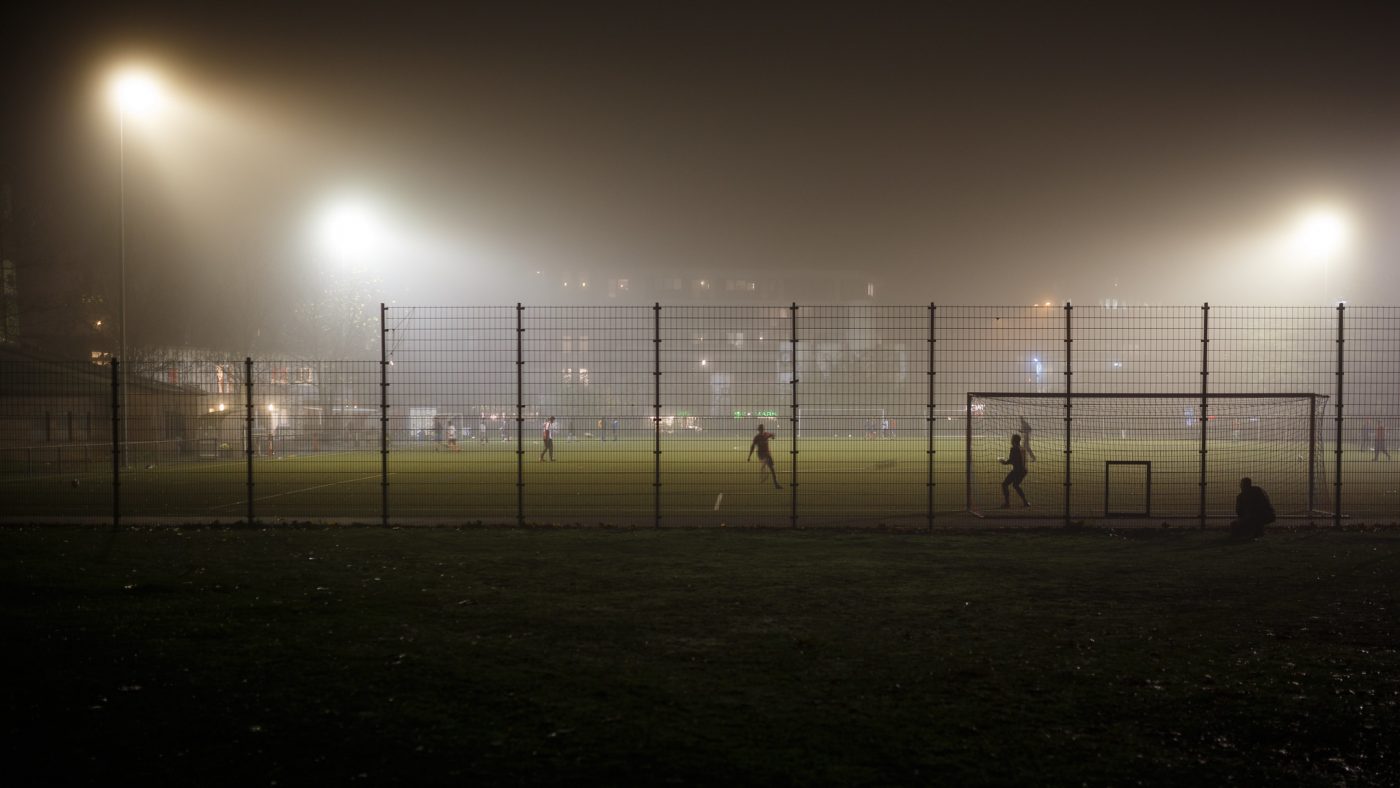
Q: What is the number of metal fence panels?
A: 11